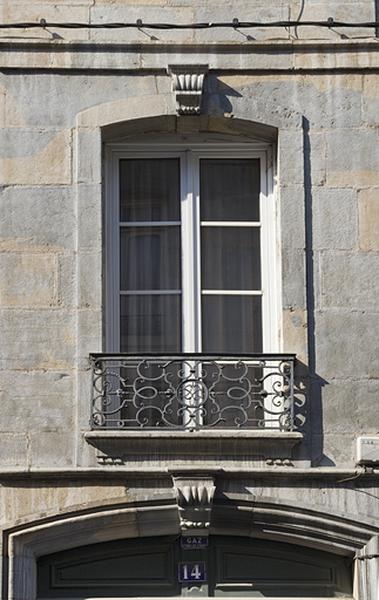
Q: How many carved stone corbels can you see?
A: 2